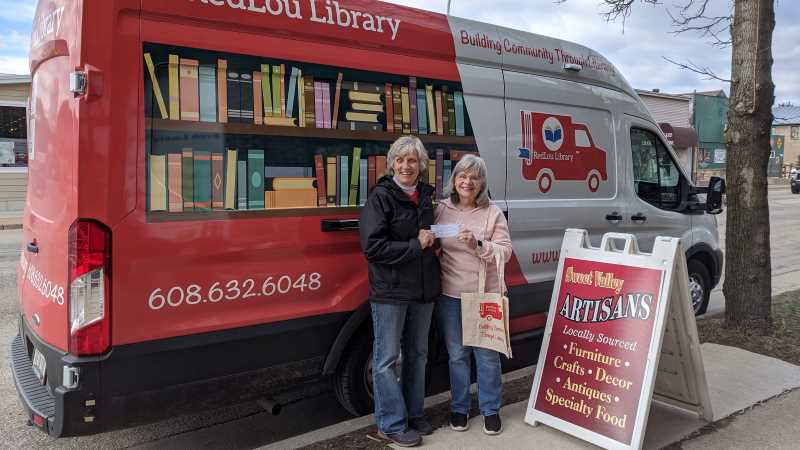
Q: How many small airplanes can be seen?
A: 0